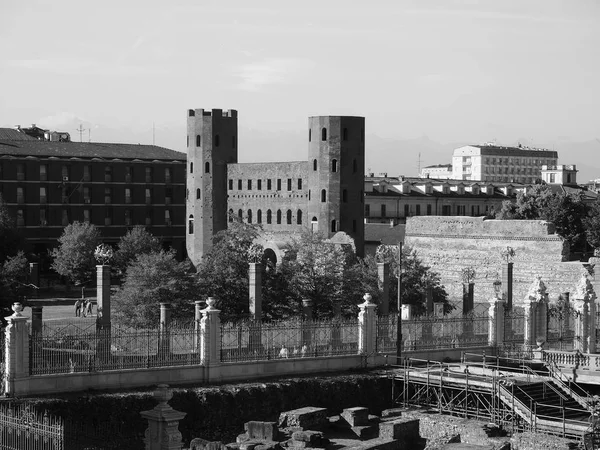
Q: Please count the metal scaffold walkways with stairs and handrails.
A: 1